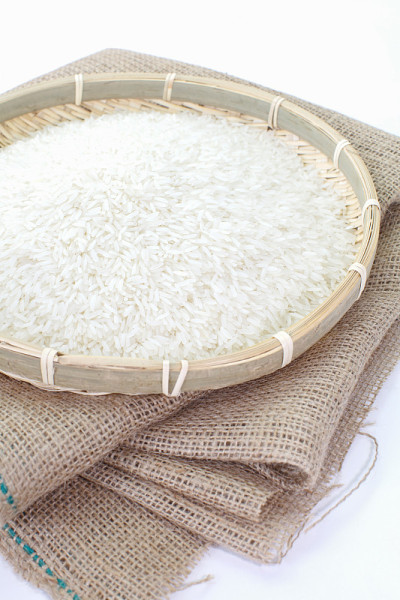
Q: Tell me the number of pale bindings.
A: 9